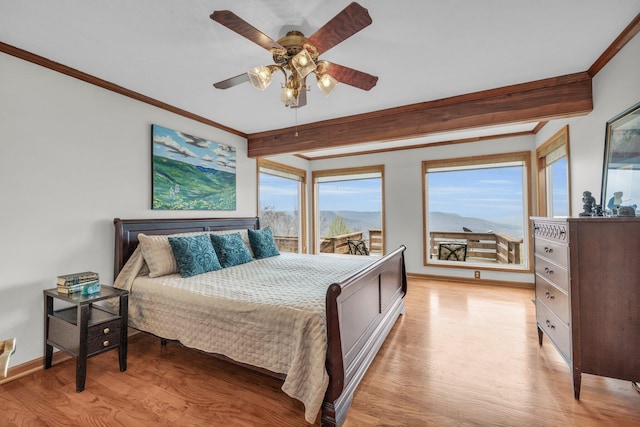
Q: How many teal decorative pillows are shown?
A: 3